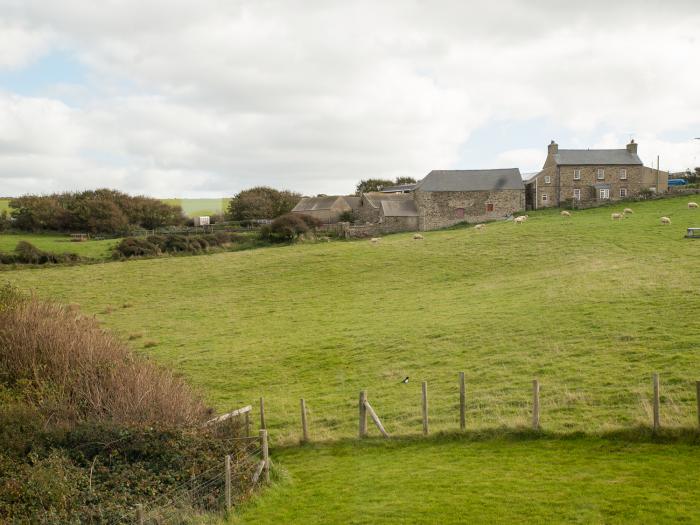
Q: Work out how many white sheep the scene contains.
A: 9